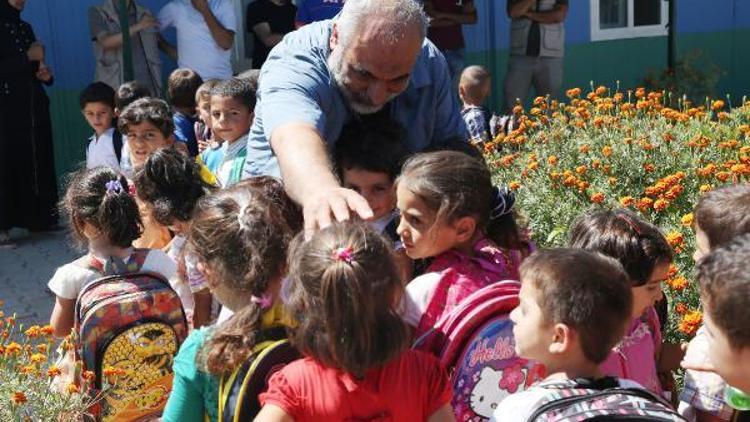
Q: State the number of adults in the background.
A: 7